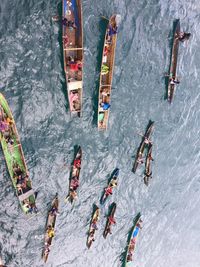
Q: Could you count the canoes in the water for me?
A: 12